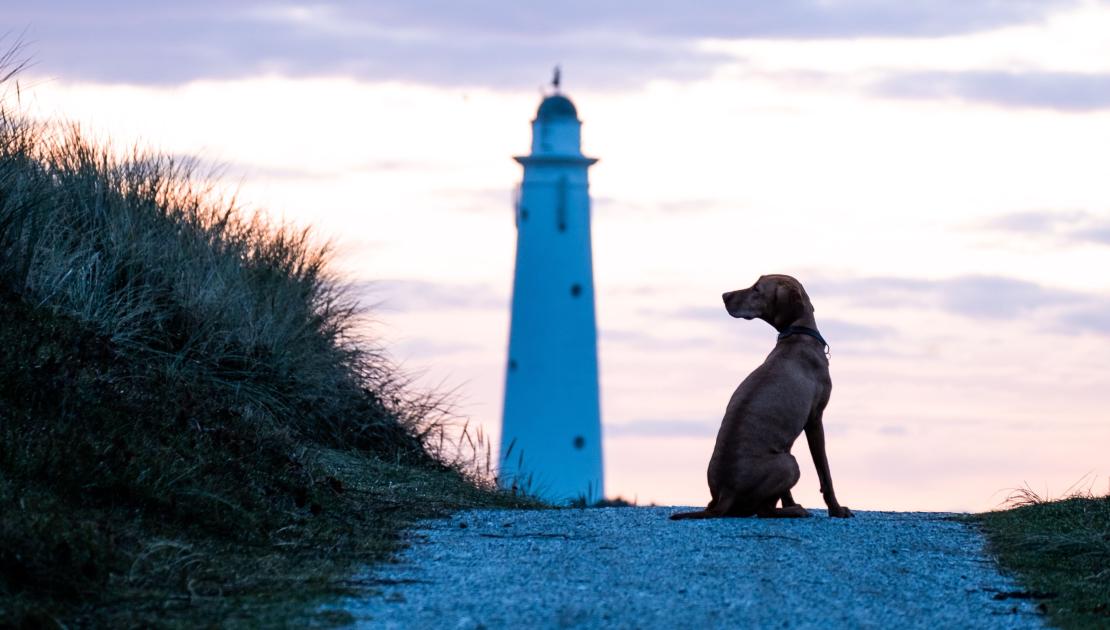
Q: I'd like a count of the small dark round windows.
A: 4